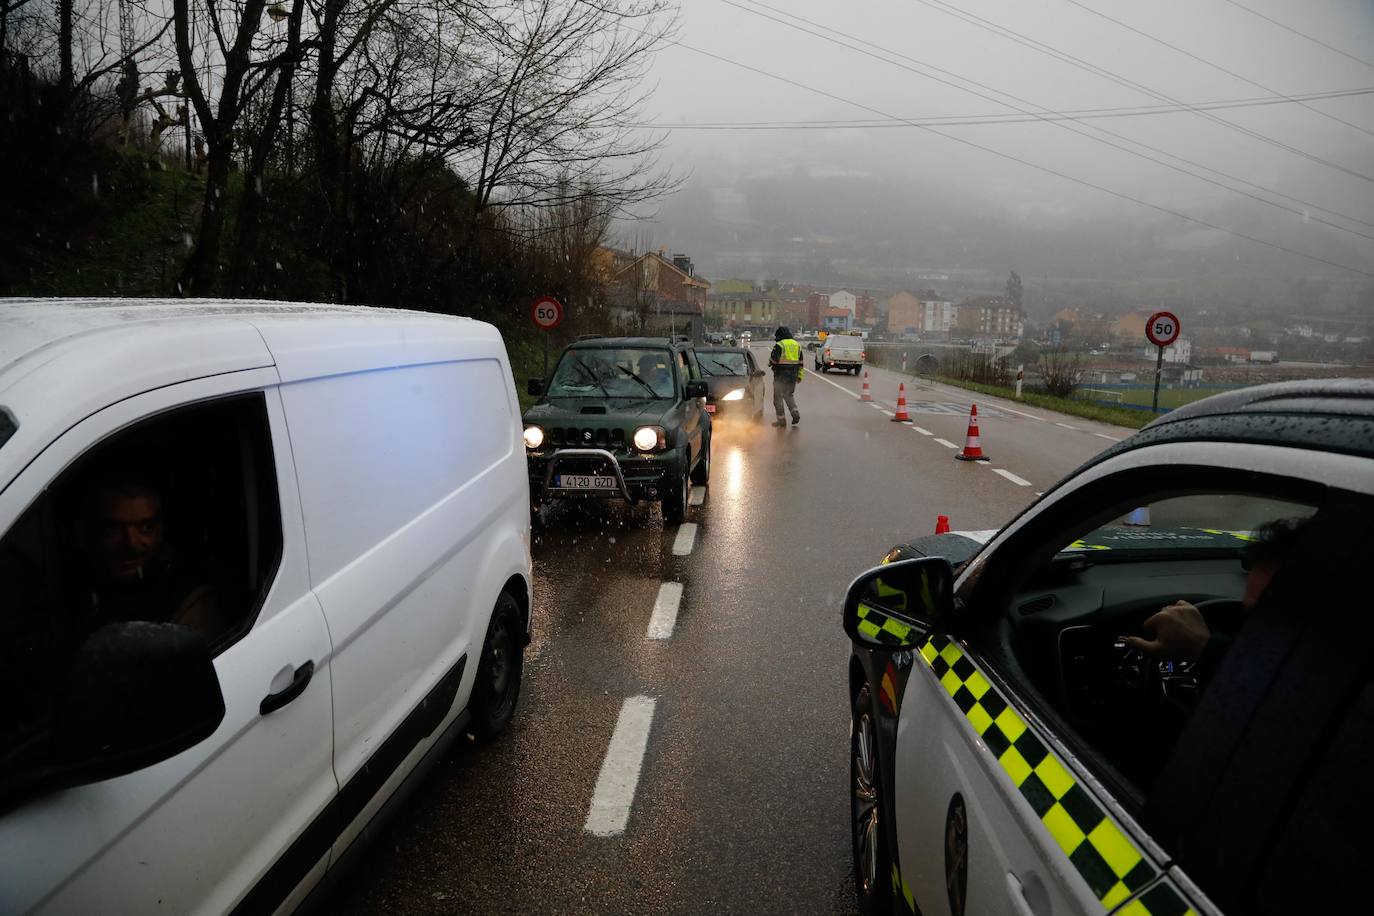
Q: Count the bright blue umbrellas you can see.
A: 0